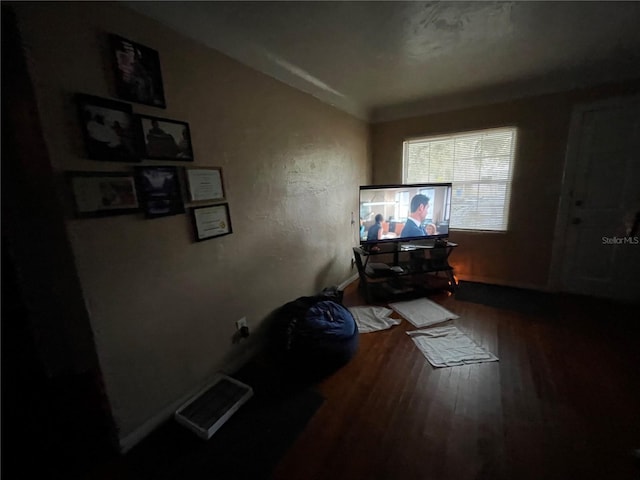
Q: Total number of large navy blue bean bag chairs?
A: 1